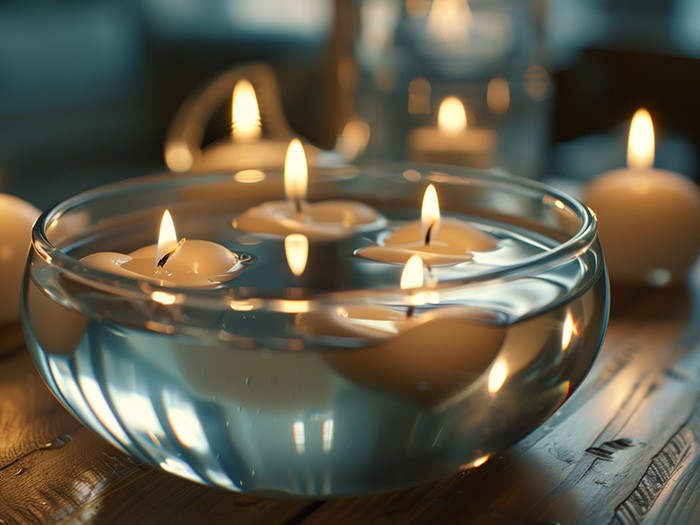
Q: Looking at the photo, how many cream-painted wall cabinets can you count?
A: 0